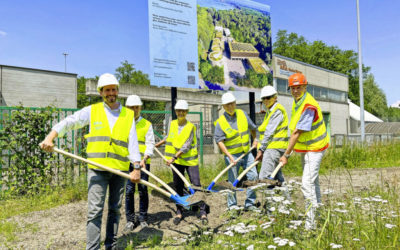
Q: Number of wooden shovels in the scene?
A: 6